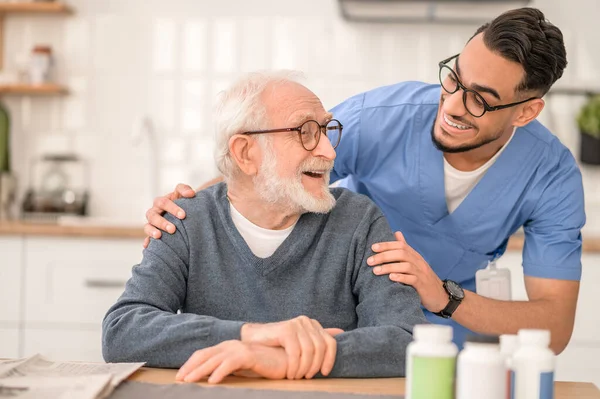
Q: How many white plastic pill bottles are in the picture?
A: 4